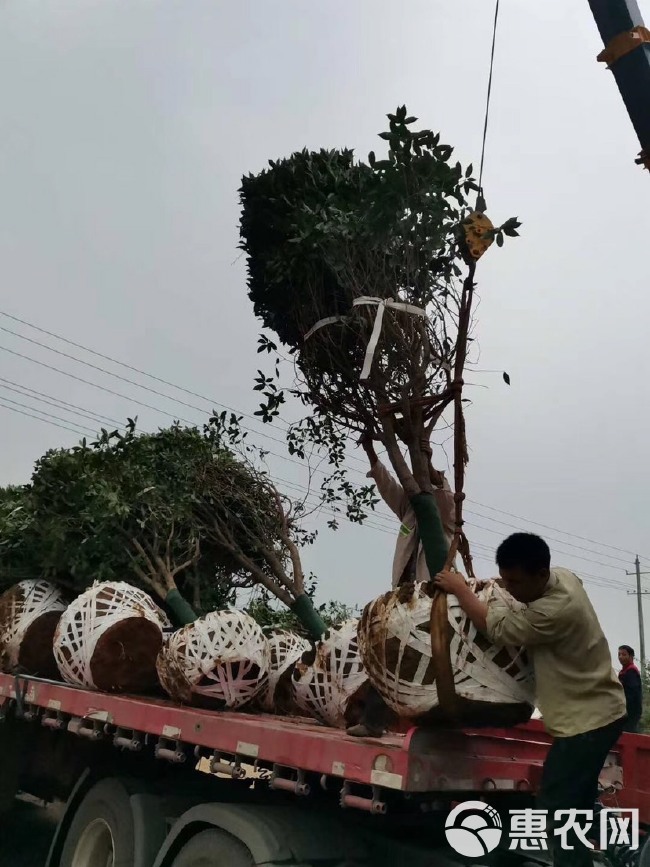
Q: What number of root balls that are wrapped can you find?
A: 6